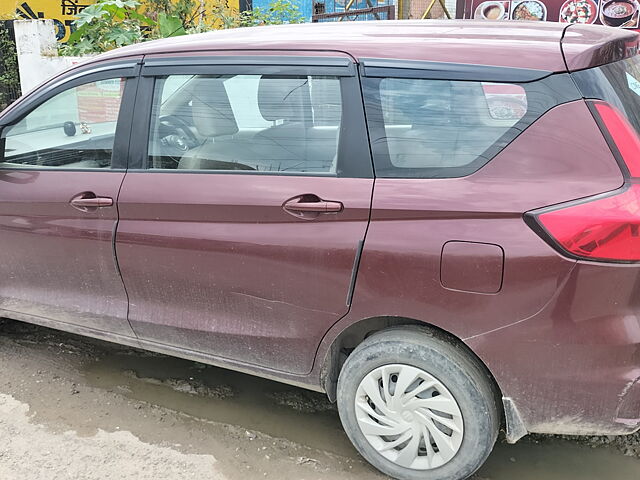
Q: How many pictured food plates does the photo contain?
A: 4